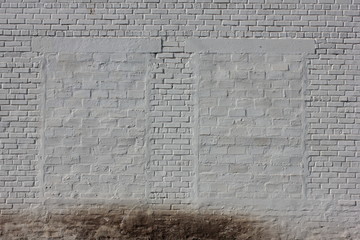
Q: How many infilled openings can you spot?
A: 2